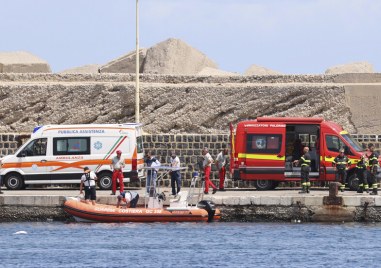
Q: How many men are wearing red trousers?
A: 3